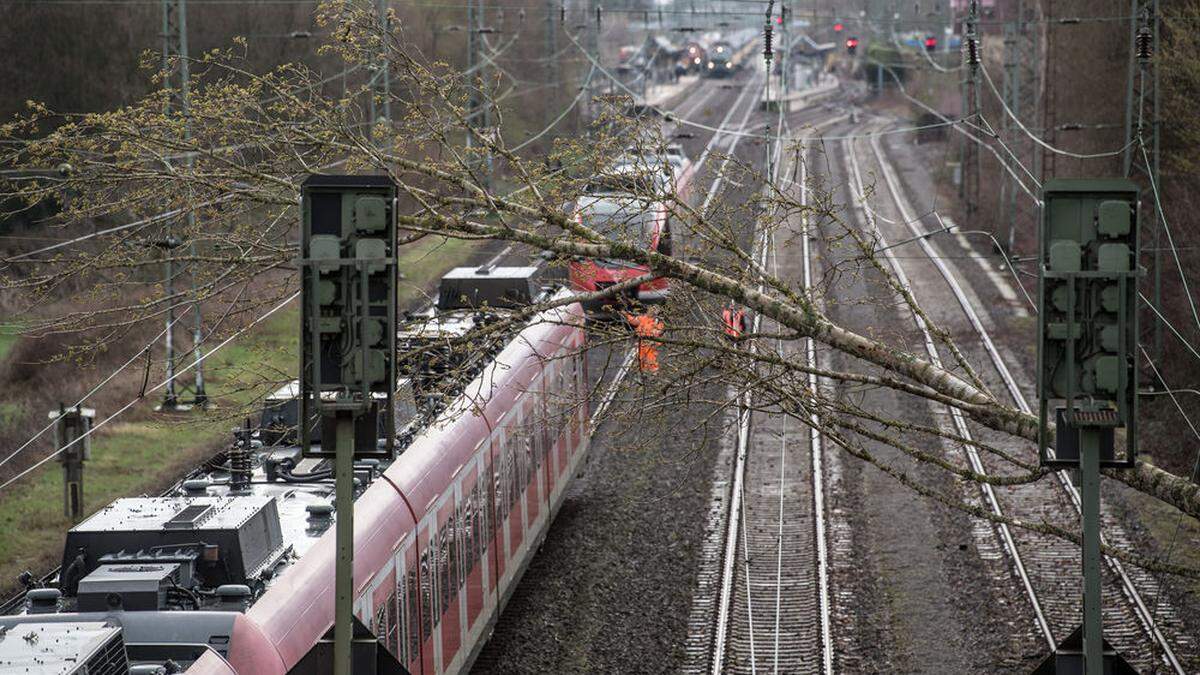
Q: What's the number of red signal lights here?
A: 4